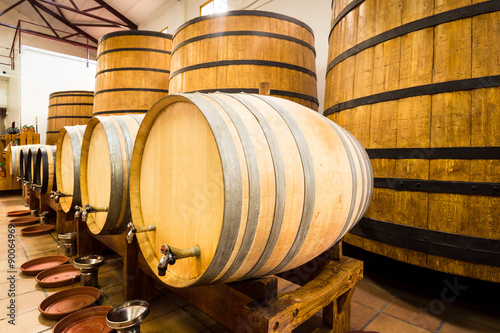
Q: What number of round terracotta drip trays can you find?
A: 7